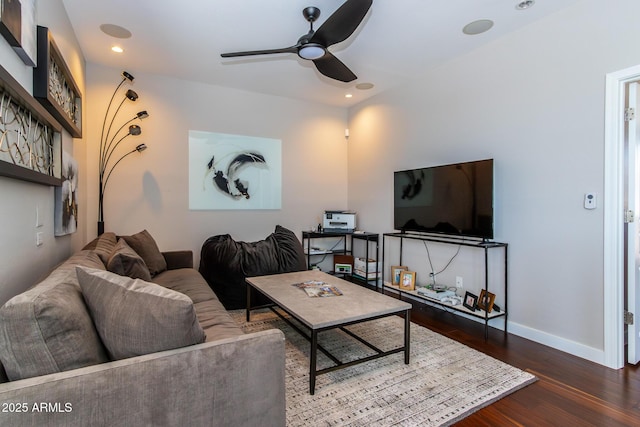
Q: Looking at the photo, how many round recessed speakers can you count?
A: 3